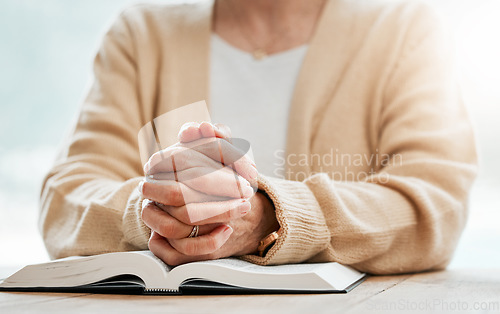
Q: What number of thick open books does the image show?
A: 1